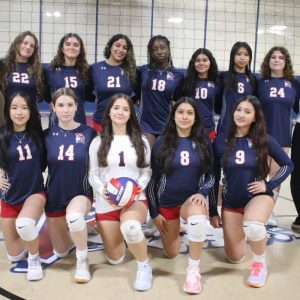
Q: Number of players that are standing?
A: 7